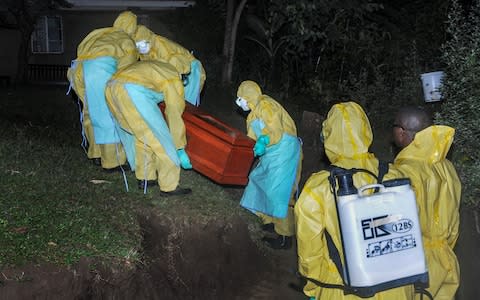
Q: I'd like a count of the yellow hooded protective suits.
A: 6